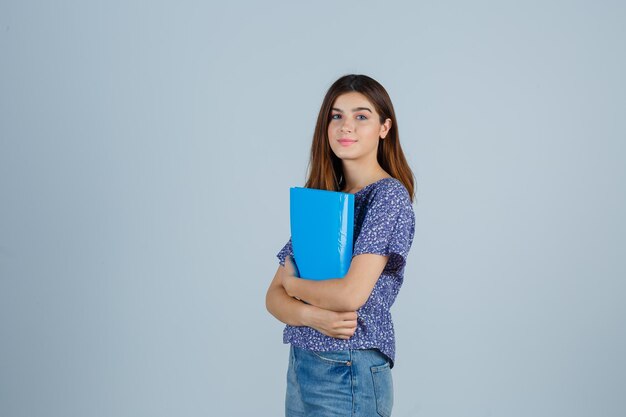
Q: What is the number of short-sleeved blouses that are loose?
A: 1